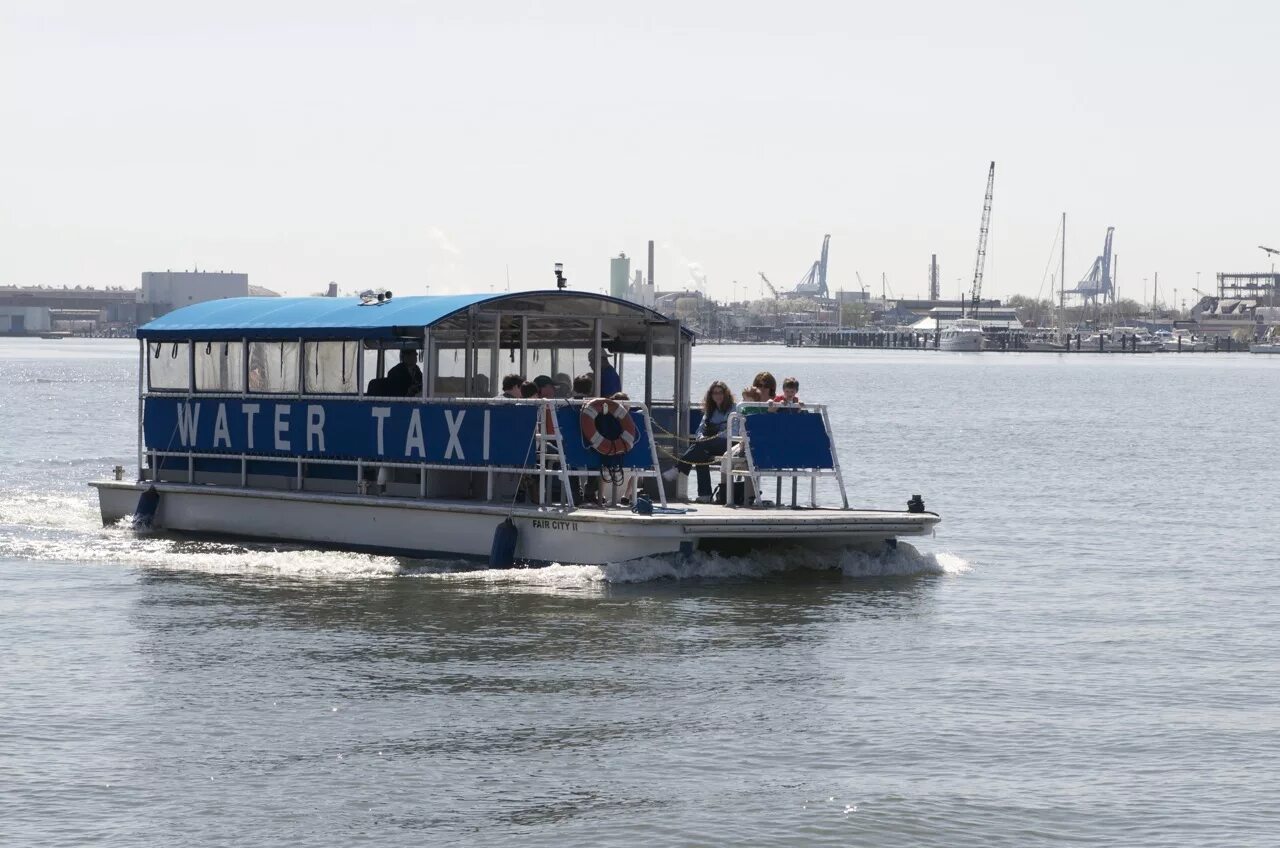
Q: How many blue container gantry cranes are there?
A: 2